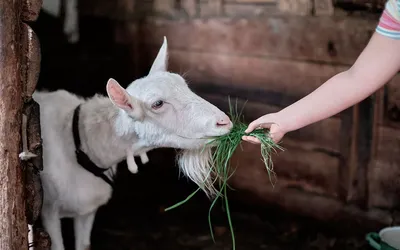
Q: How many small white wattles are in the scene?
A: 2